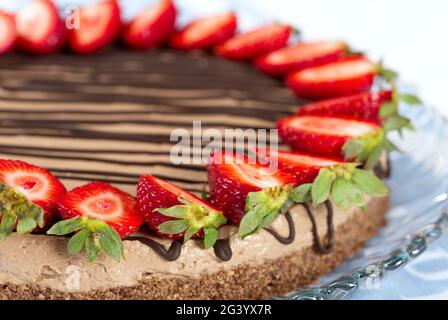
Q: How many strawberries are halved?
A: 15